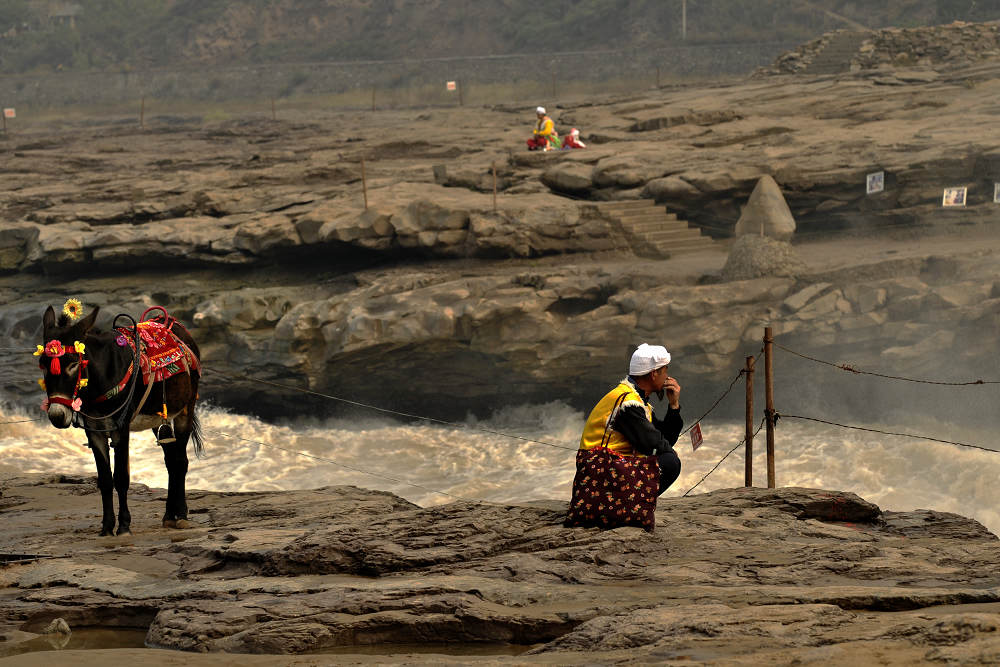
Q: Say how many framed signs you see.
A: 3